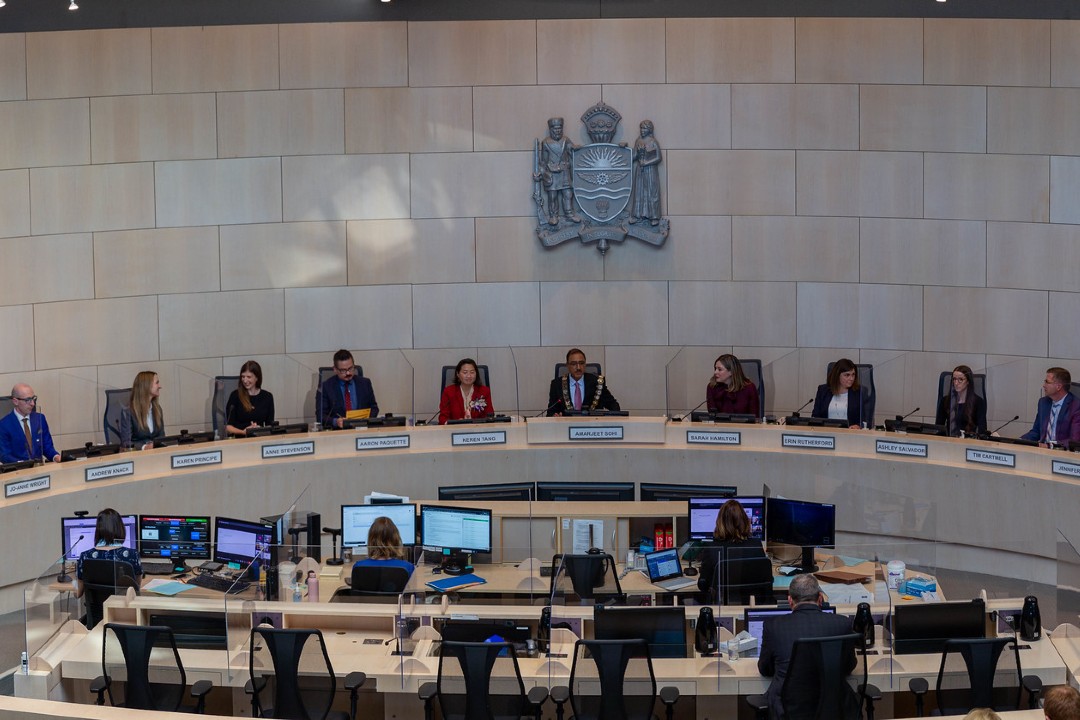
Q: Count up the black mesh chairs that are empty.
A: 6